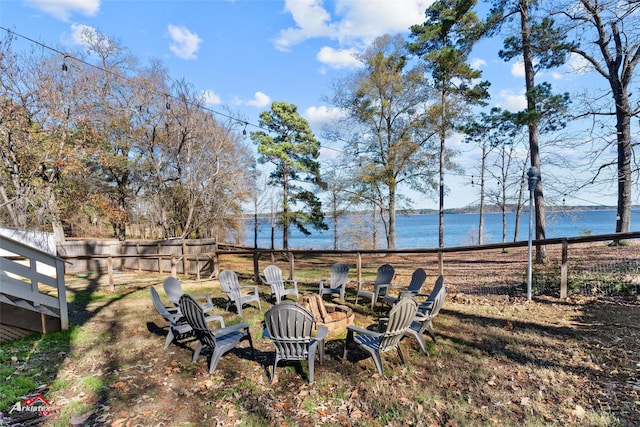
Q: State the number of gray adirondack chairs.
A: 12